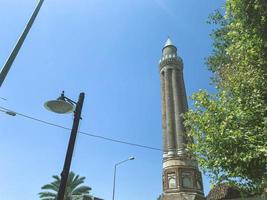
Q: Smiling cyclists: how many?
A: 0